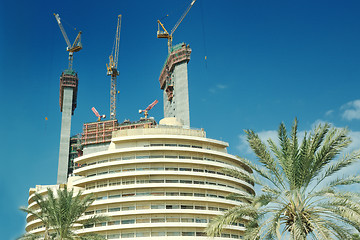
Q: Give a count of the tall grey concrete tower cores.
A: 2